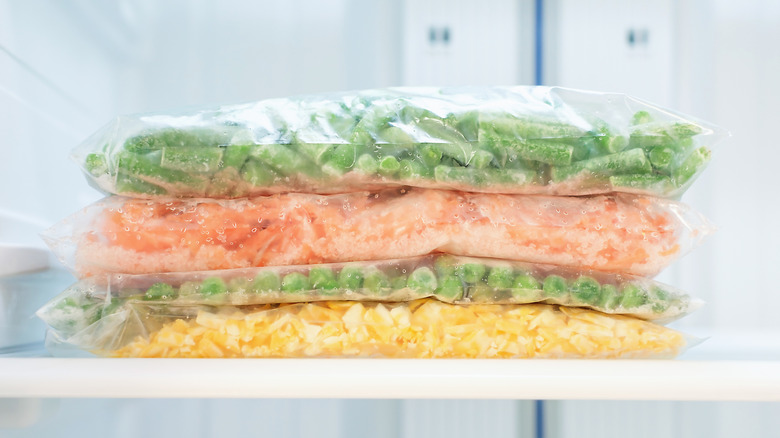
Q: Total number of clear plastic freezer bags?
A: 4